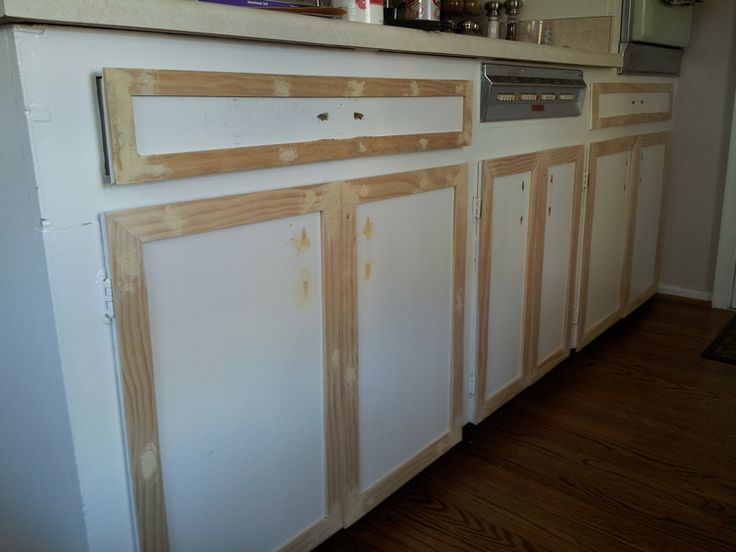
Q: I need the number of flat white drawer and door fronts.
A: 8